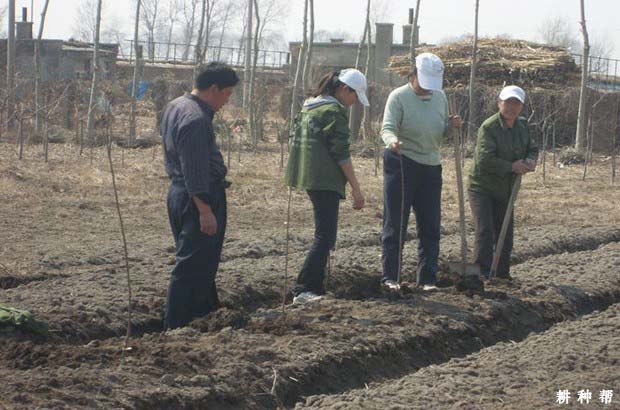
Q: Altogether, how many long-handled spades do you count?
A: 2